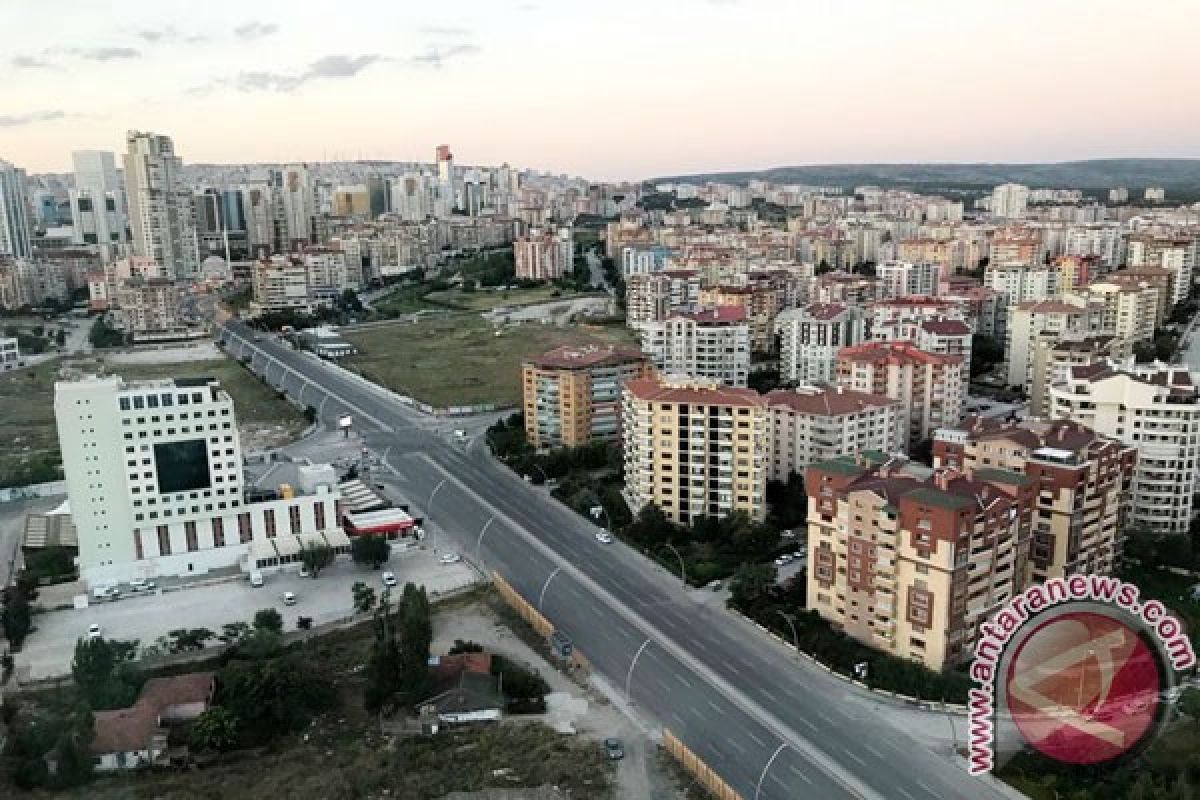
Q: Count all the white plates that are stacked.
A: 0